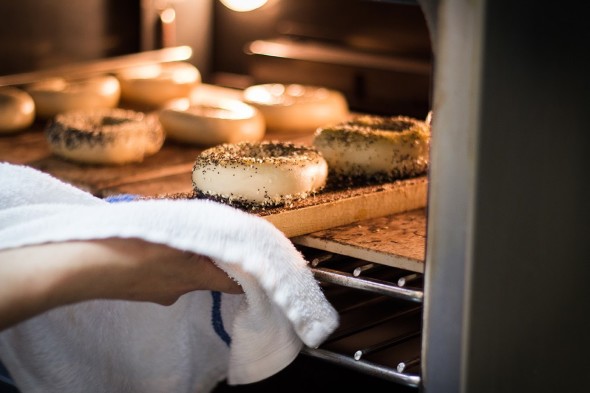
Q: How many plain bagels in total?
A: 5